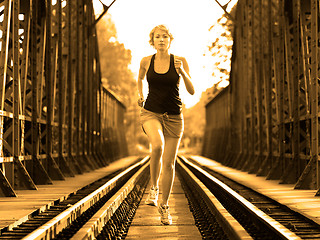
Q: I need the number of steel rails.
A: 4